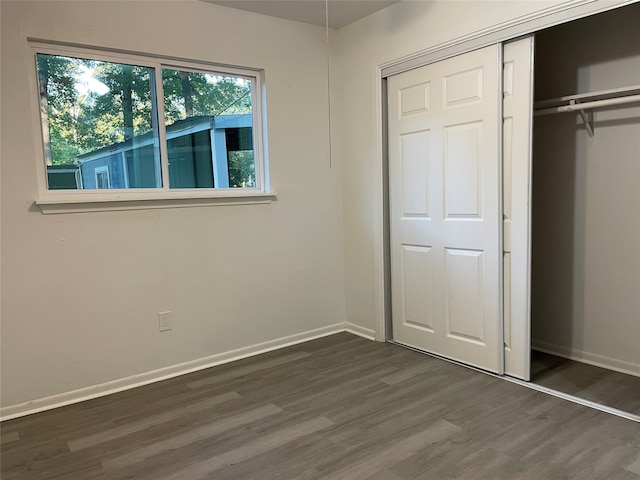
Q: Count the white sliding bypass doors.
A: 2